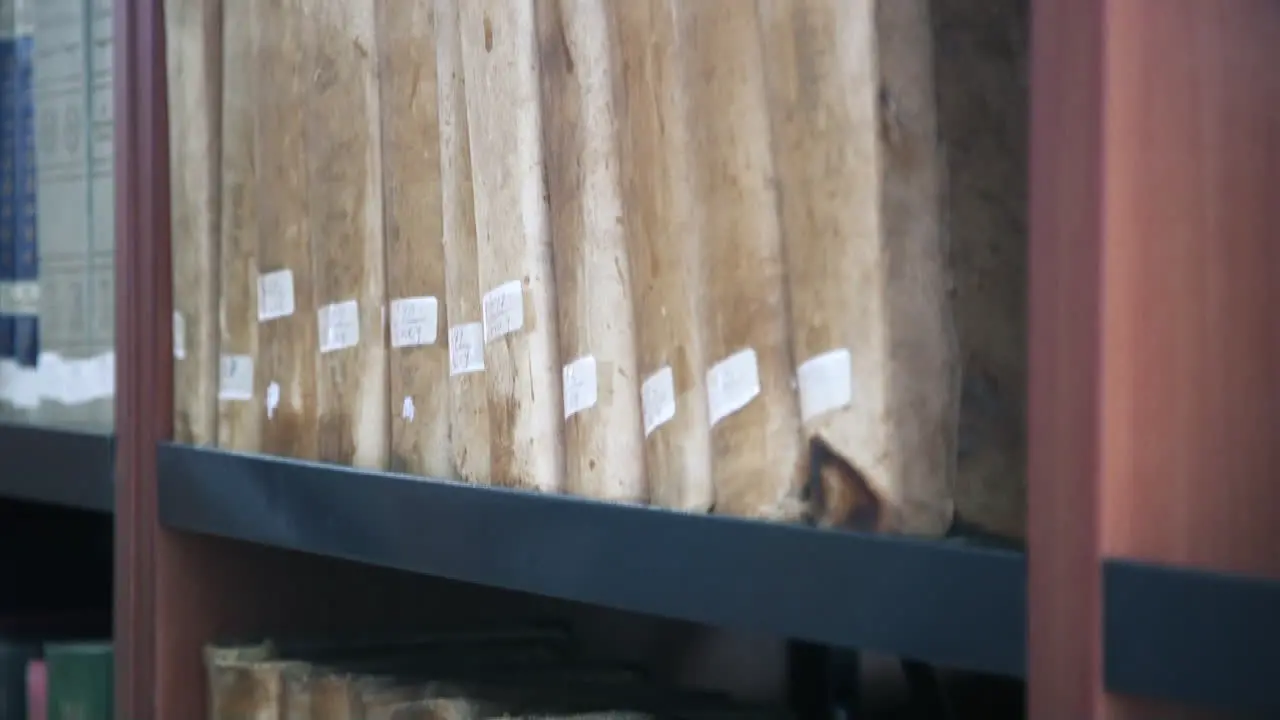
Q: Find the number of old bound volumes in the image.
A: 11